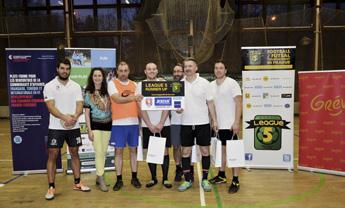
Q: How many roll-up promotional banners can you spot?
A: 4